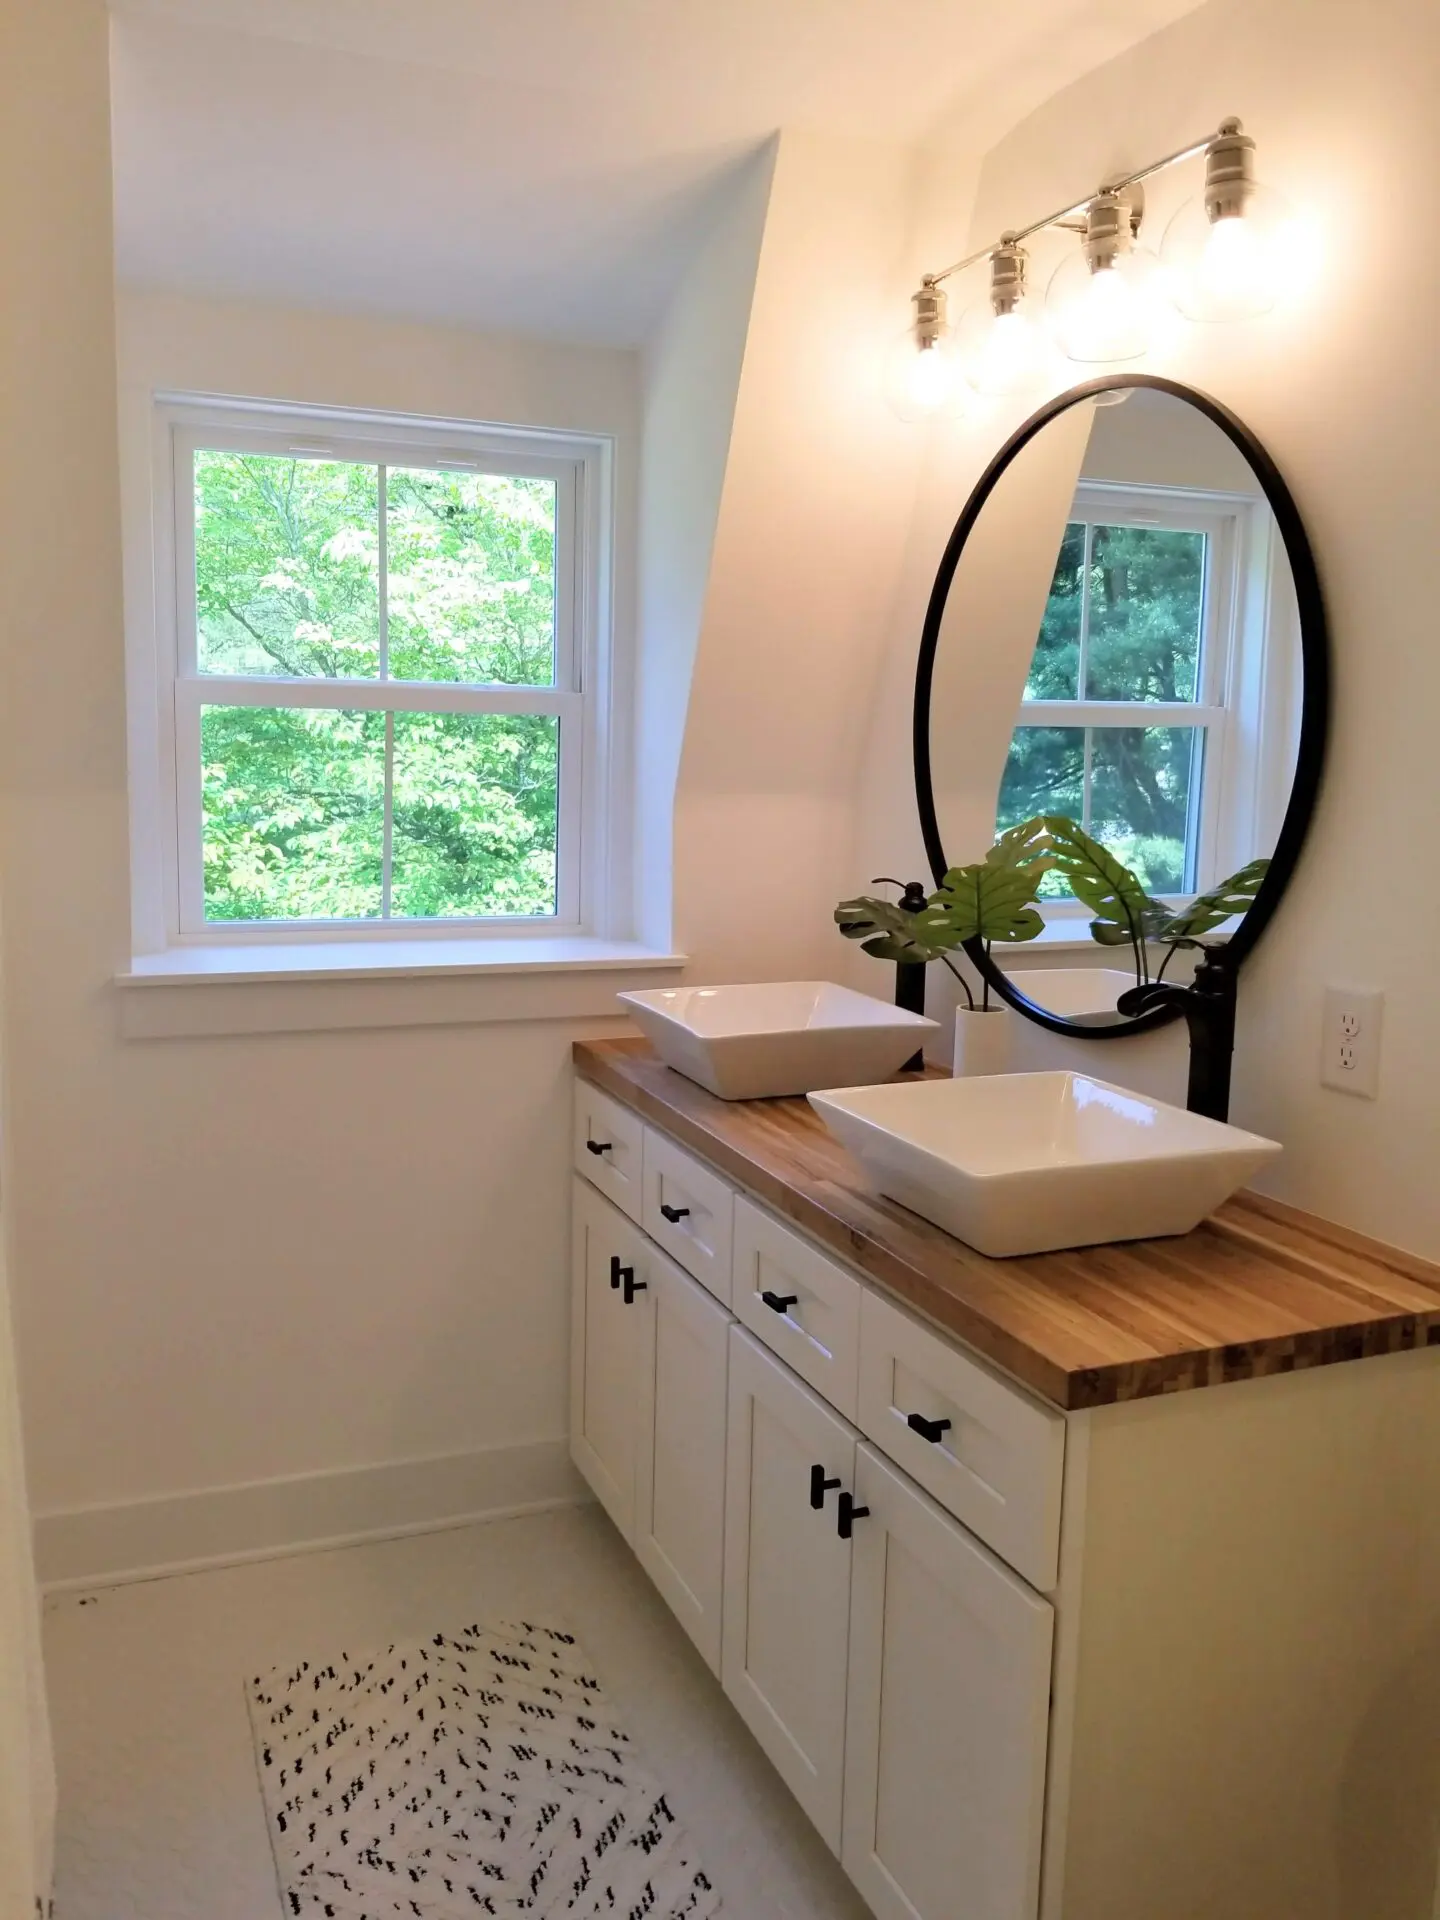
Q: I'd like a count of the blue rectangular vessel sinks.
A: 0